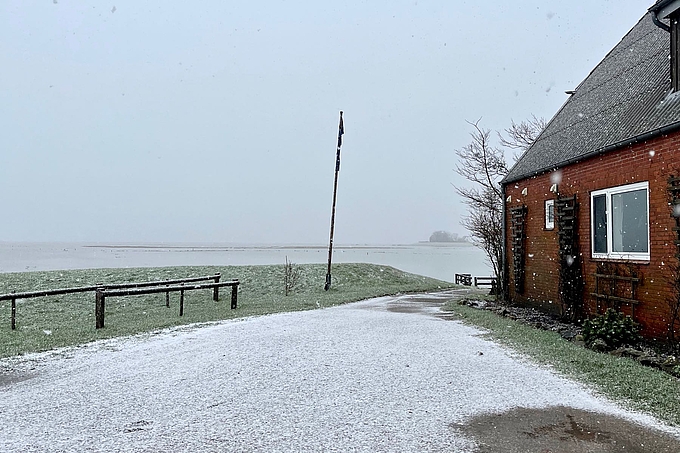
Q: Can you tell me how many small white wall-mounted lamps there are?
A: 3